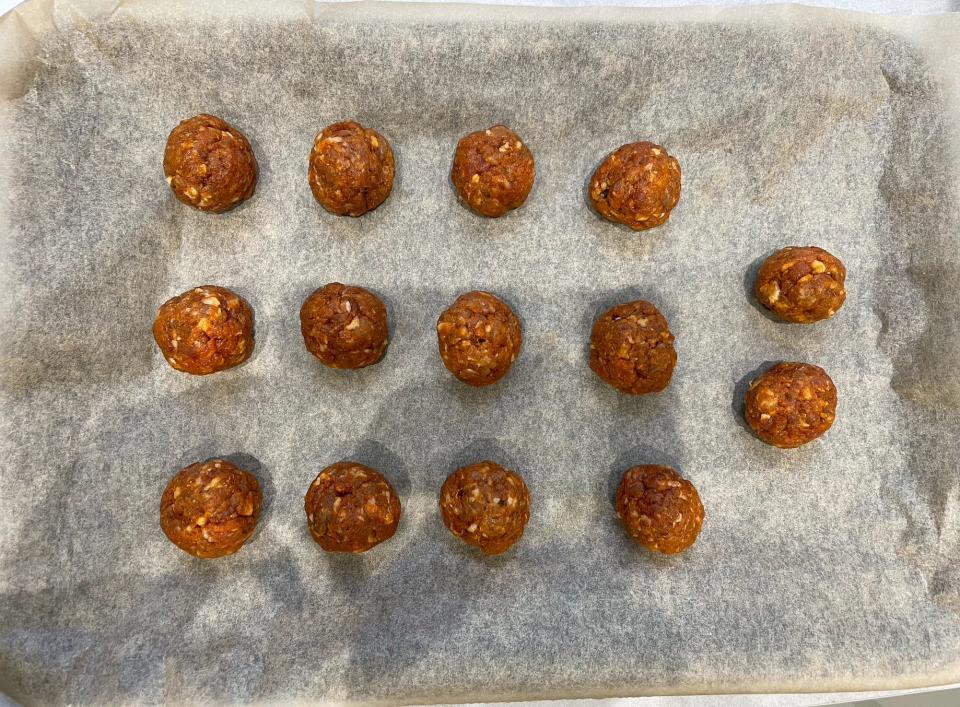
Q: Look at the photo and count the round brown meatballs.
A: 14